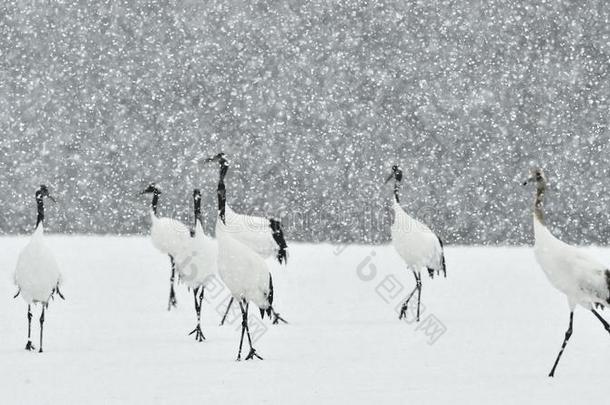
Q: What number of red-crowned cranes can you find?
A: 7